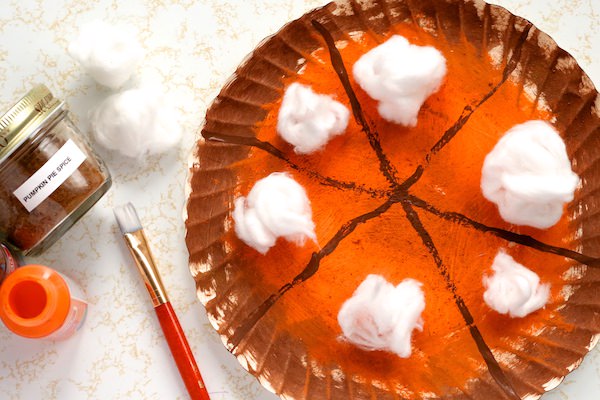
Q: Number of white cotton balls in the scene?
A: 8